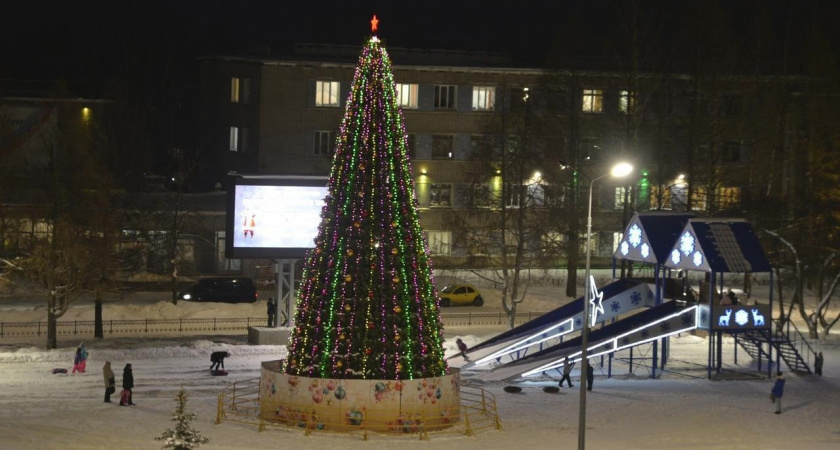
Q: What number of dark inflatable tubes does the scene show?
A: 4